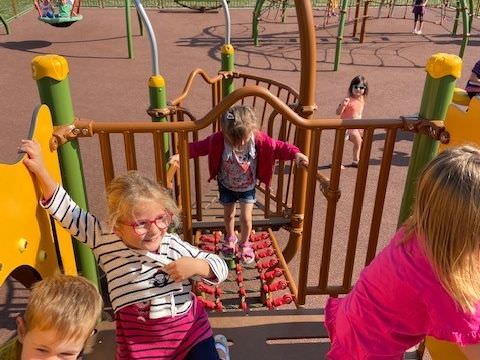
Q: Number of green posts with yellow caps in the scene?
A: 4